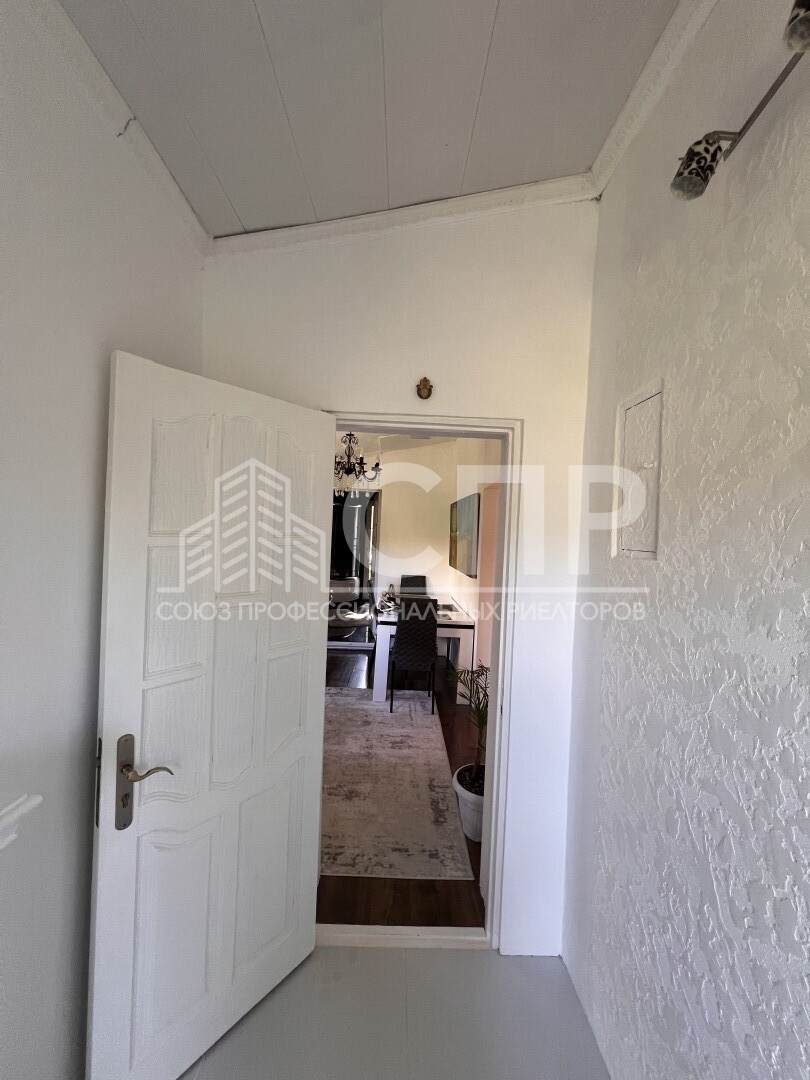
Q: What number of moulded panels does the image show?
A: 10